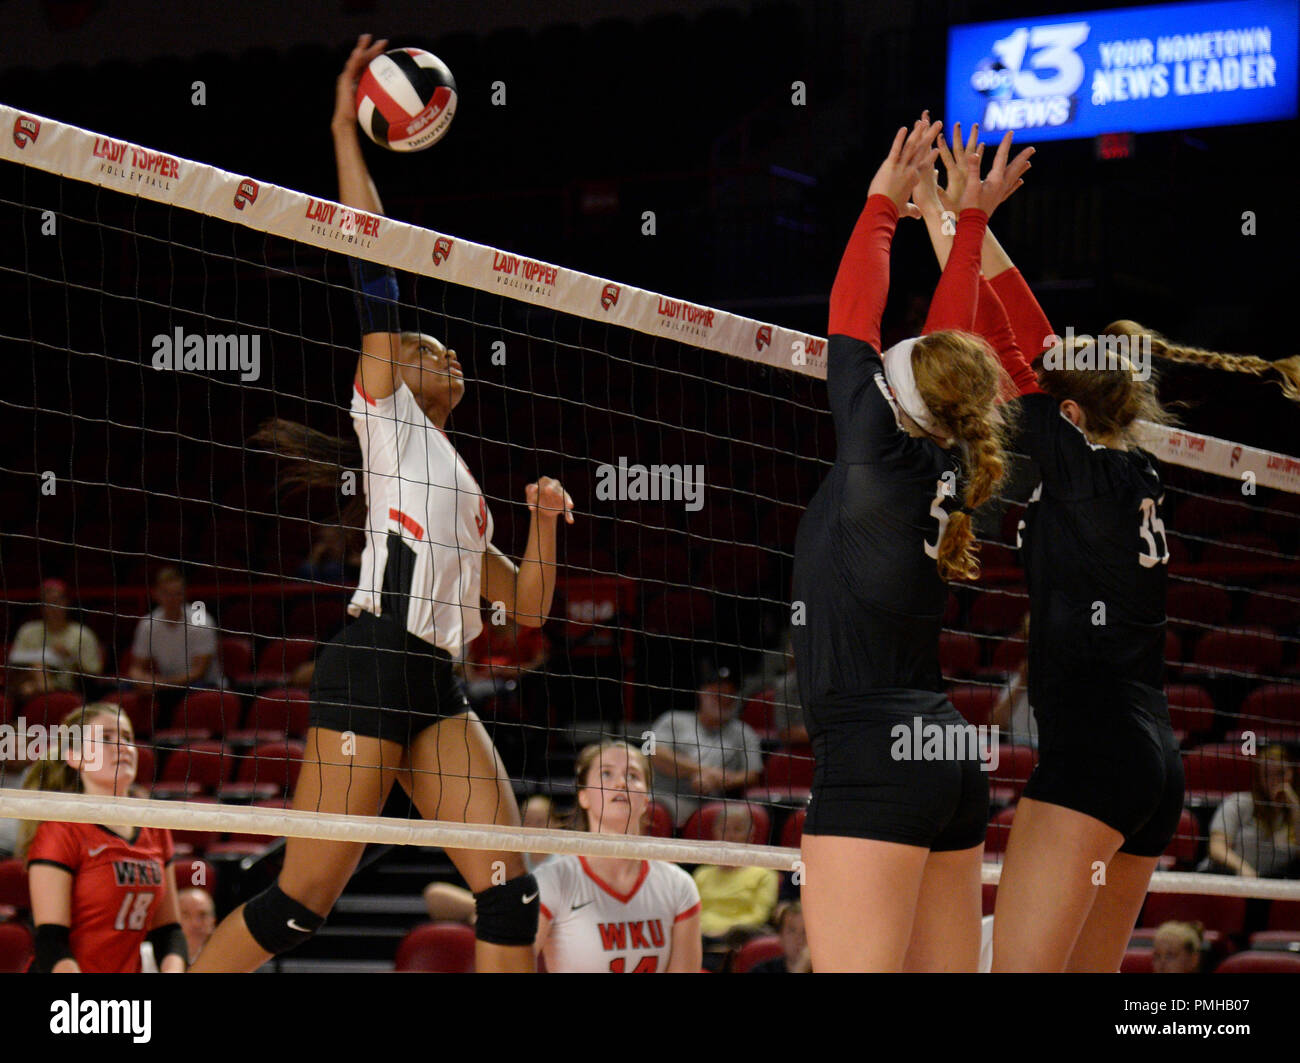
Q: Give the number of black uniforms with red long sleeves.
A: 2